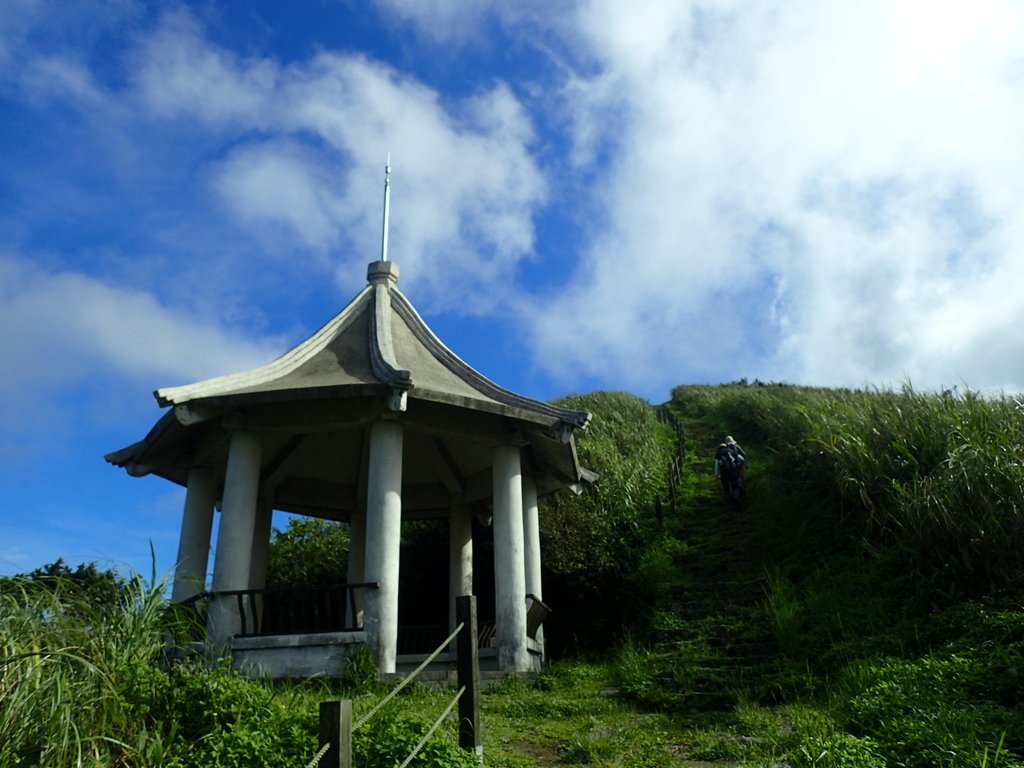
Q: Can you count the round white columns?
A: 8